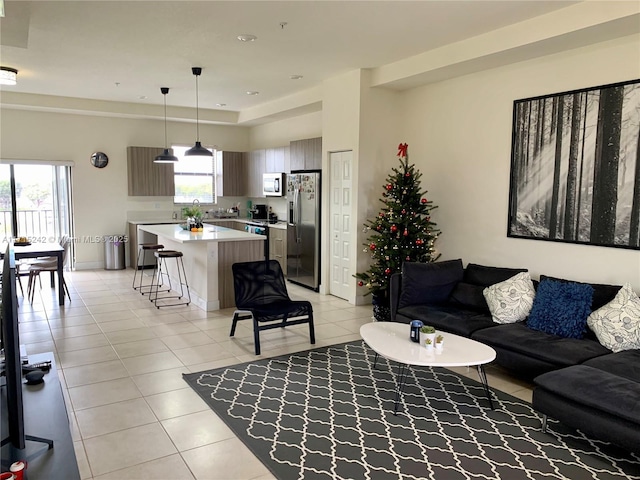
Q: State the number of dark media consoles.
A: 1